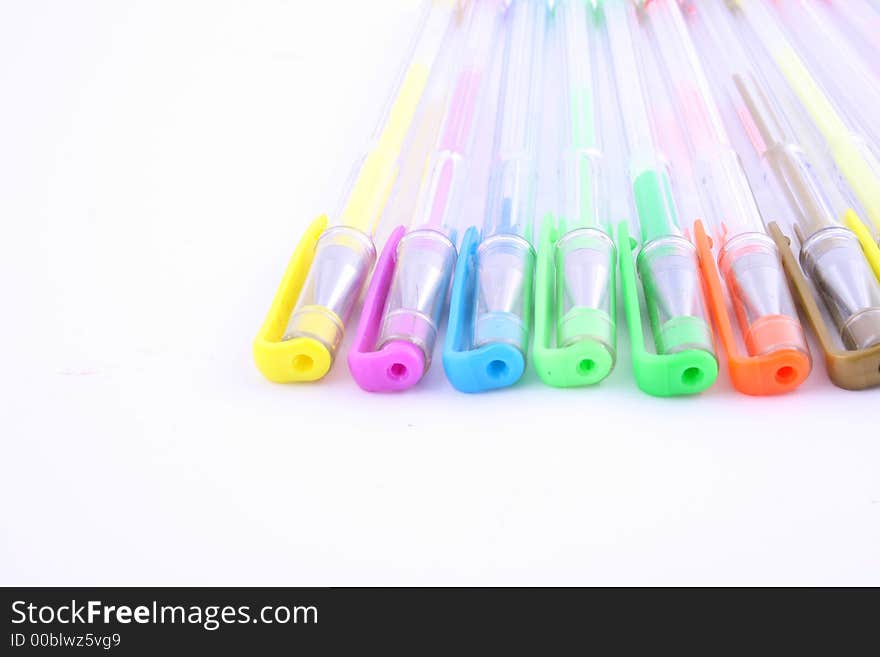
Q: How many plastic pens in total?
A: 8